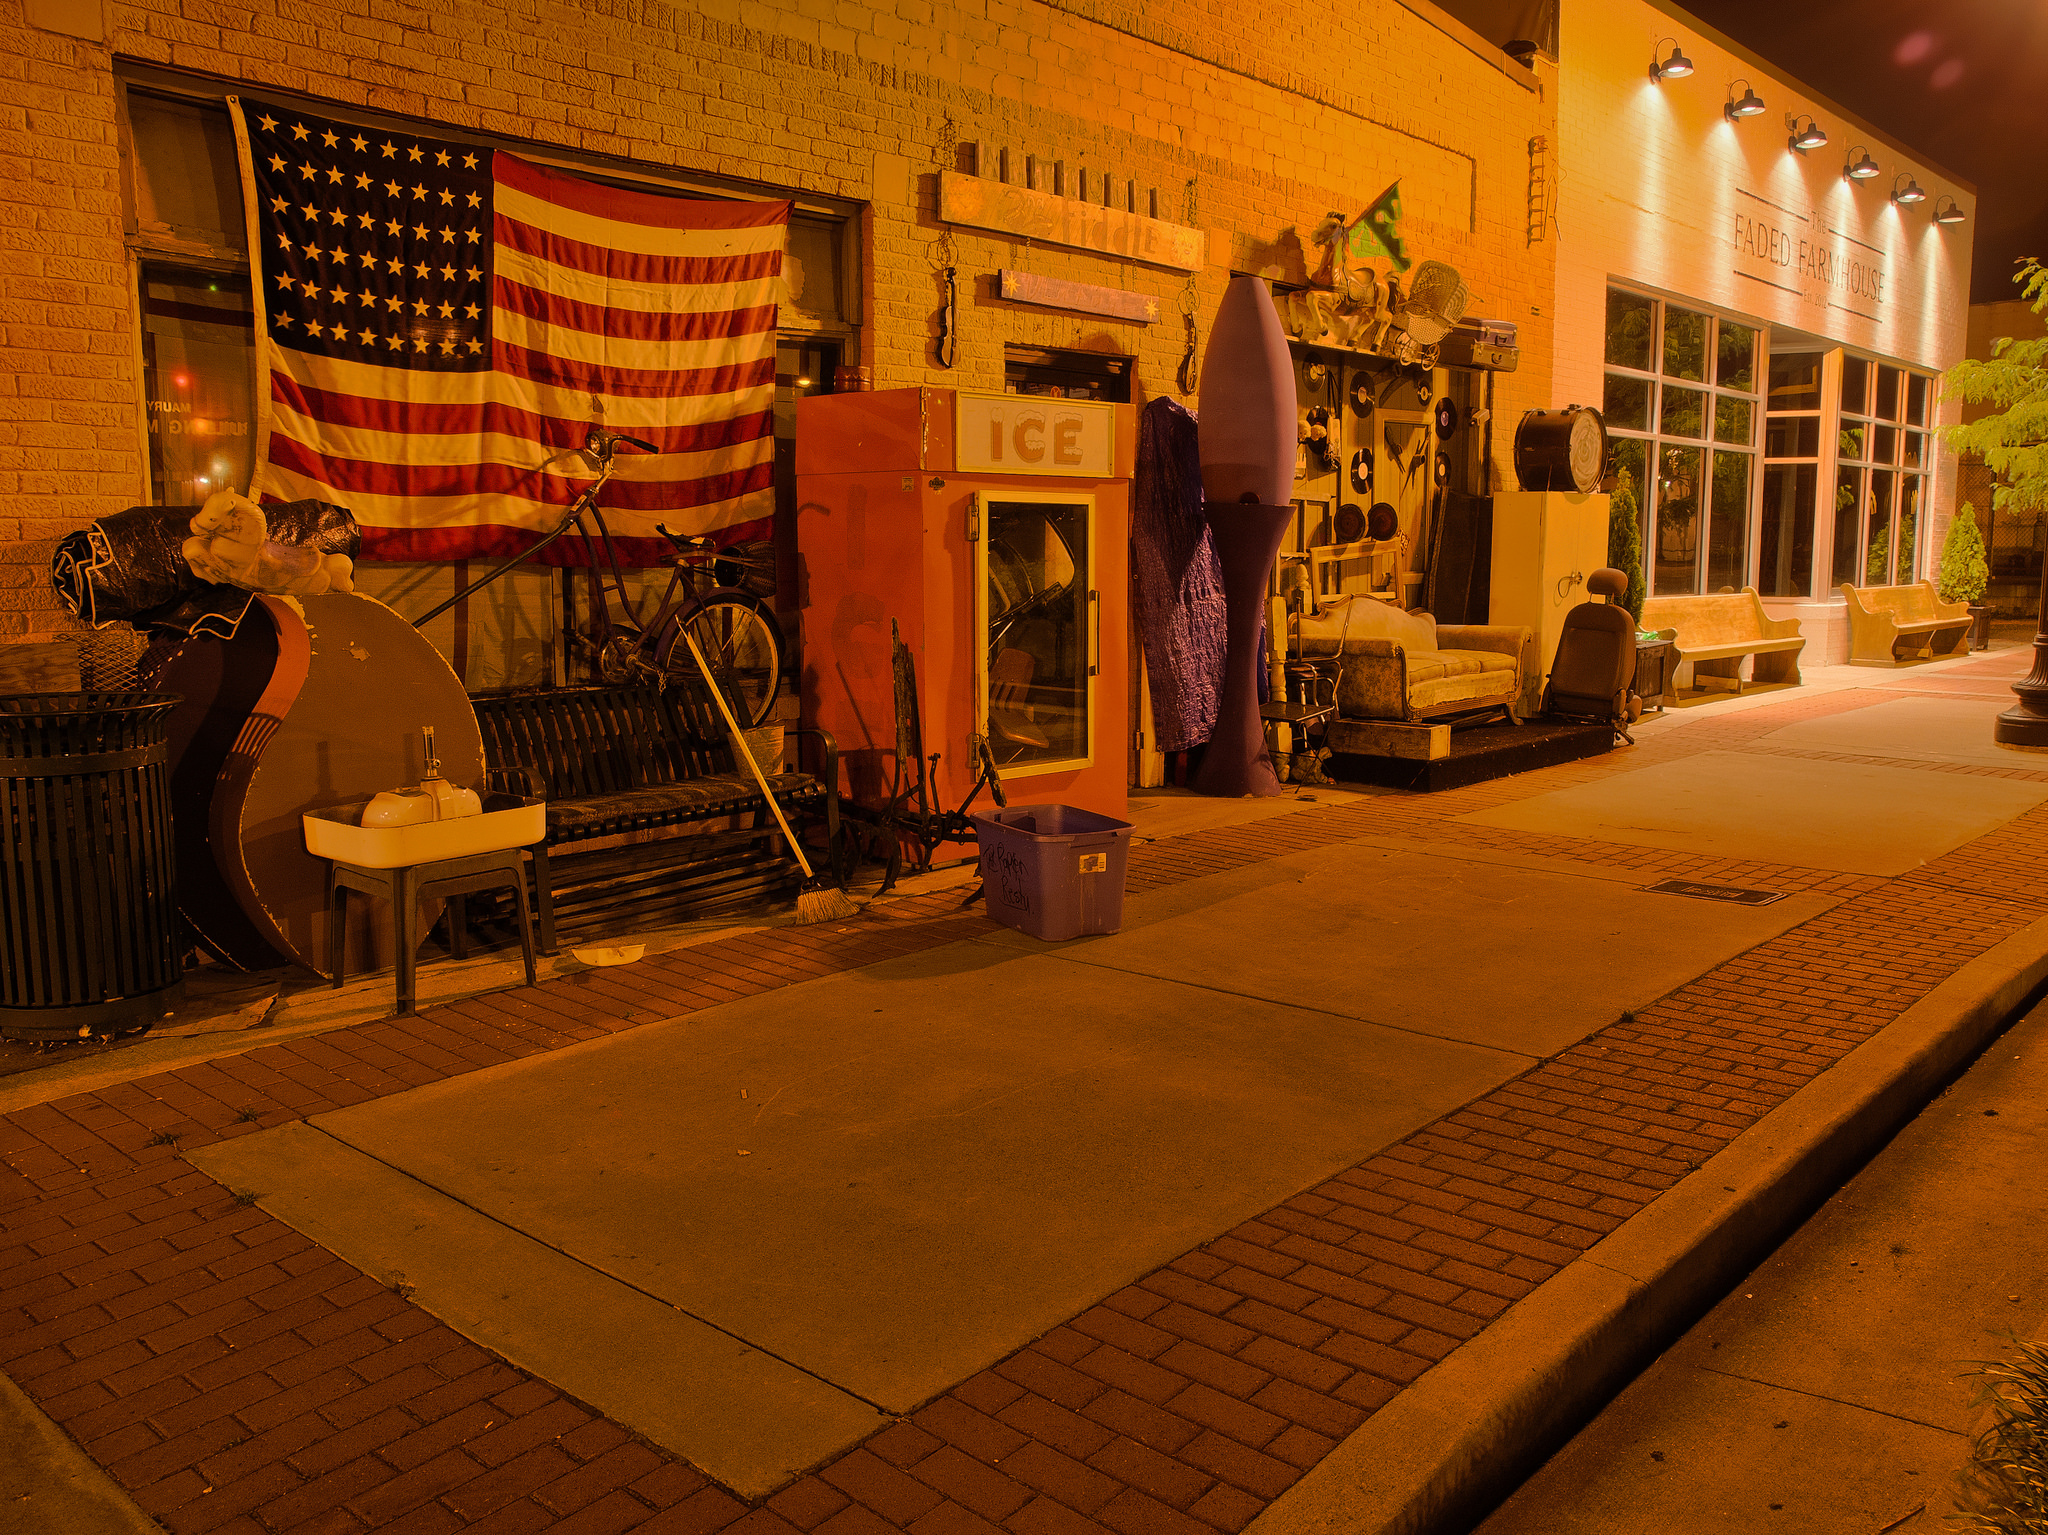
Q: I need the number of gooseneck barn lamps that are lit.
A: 6